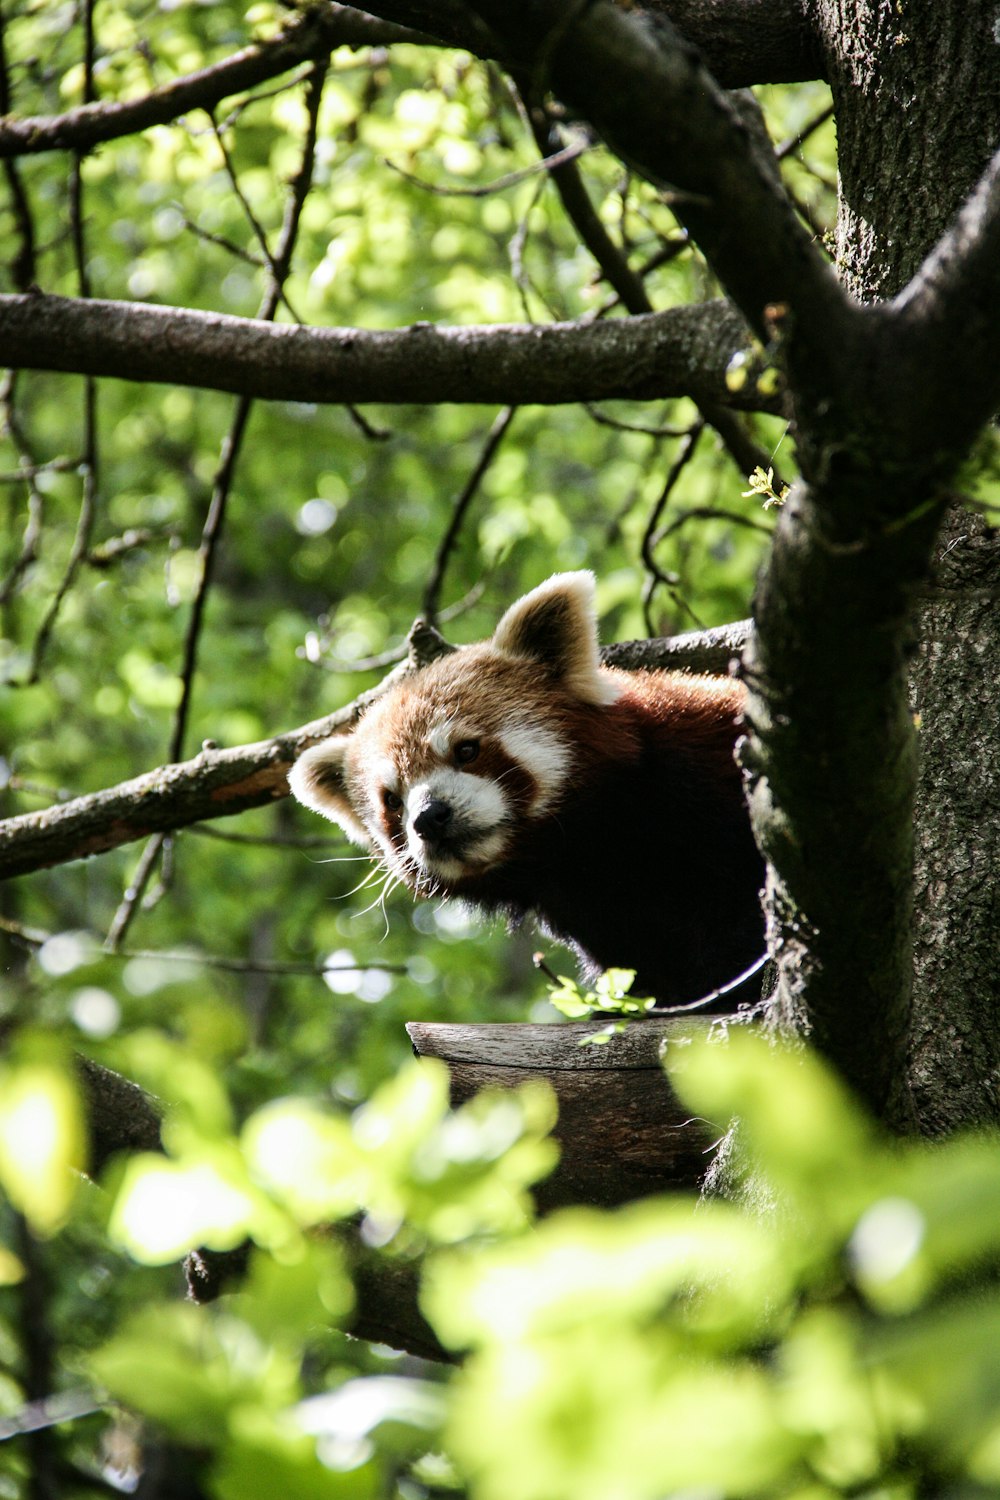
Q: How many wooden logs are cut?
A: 1